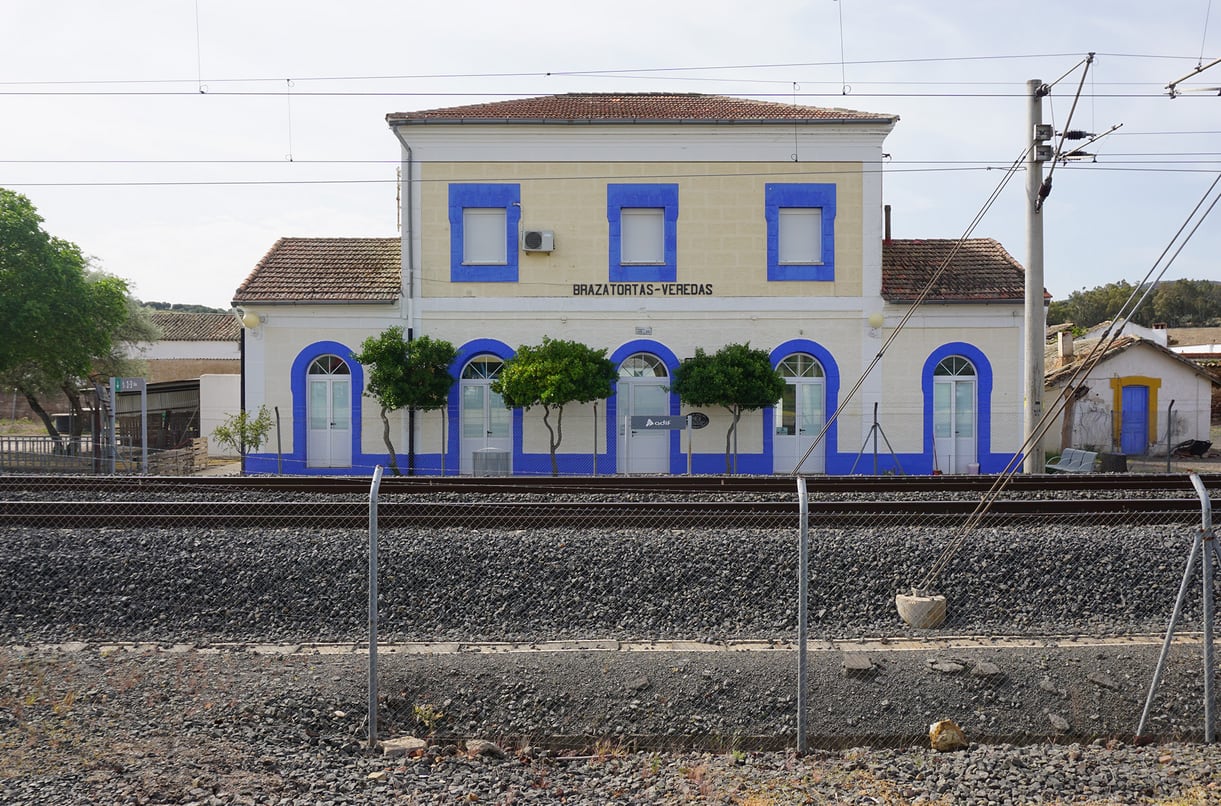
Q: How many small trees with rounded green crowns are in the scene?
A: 3